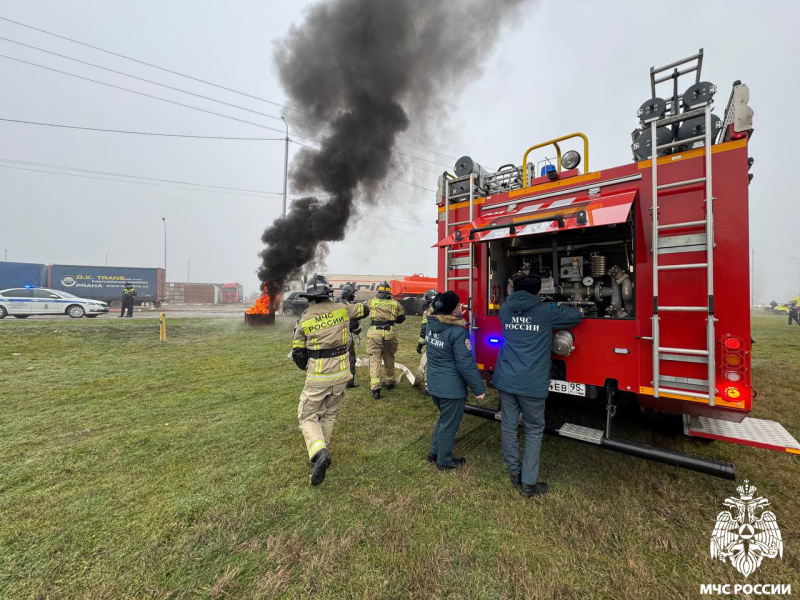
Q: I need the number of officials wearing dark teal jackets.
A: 2